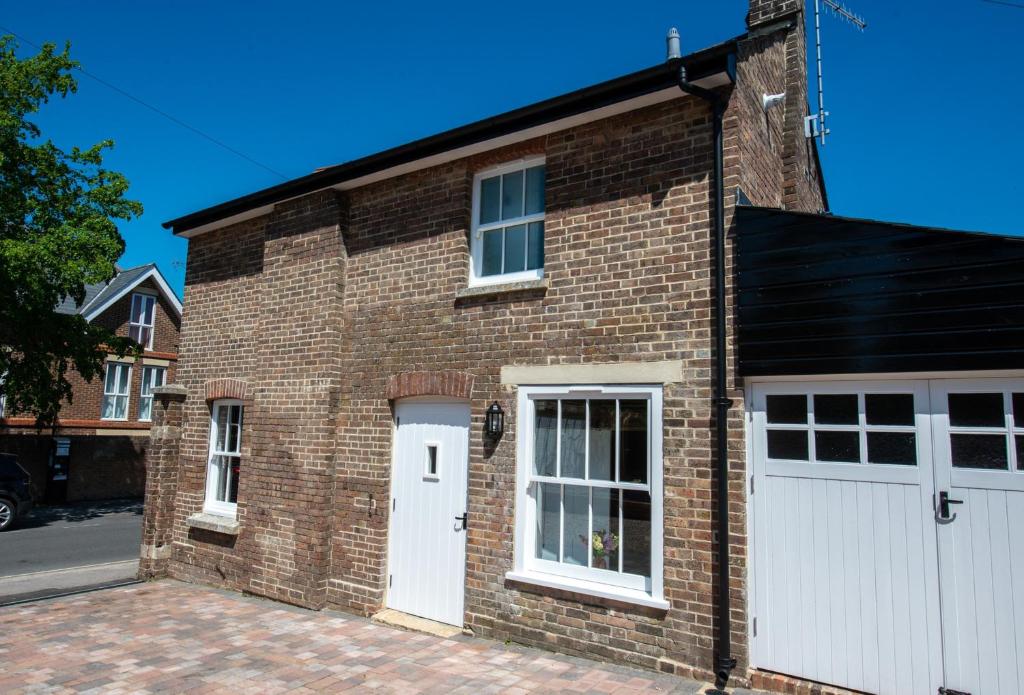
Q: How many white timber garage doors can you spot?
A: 2